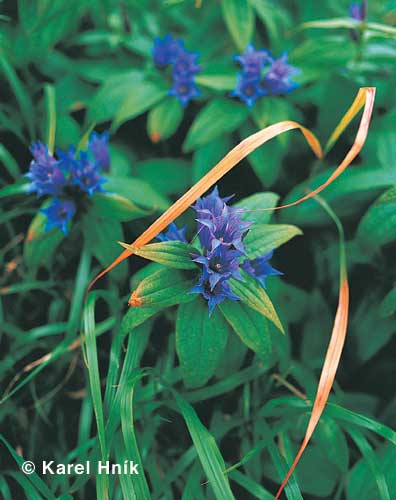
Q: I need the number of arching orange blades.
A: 3